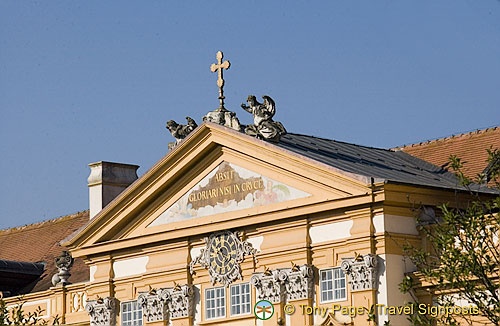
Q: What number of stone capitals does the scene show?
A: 6